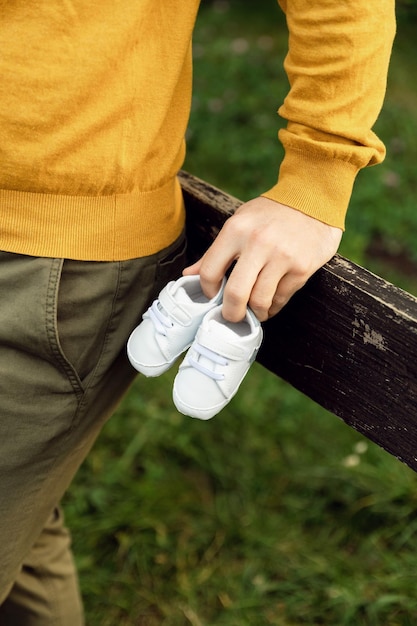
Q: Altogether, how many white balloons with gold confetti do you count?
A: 0